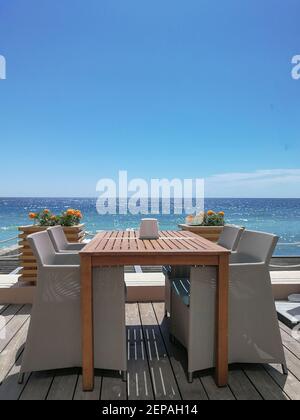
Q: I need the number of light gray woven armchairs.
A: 4